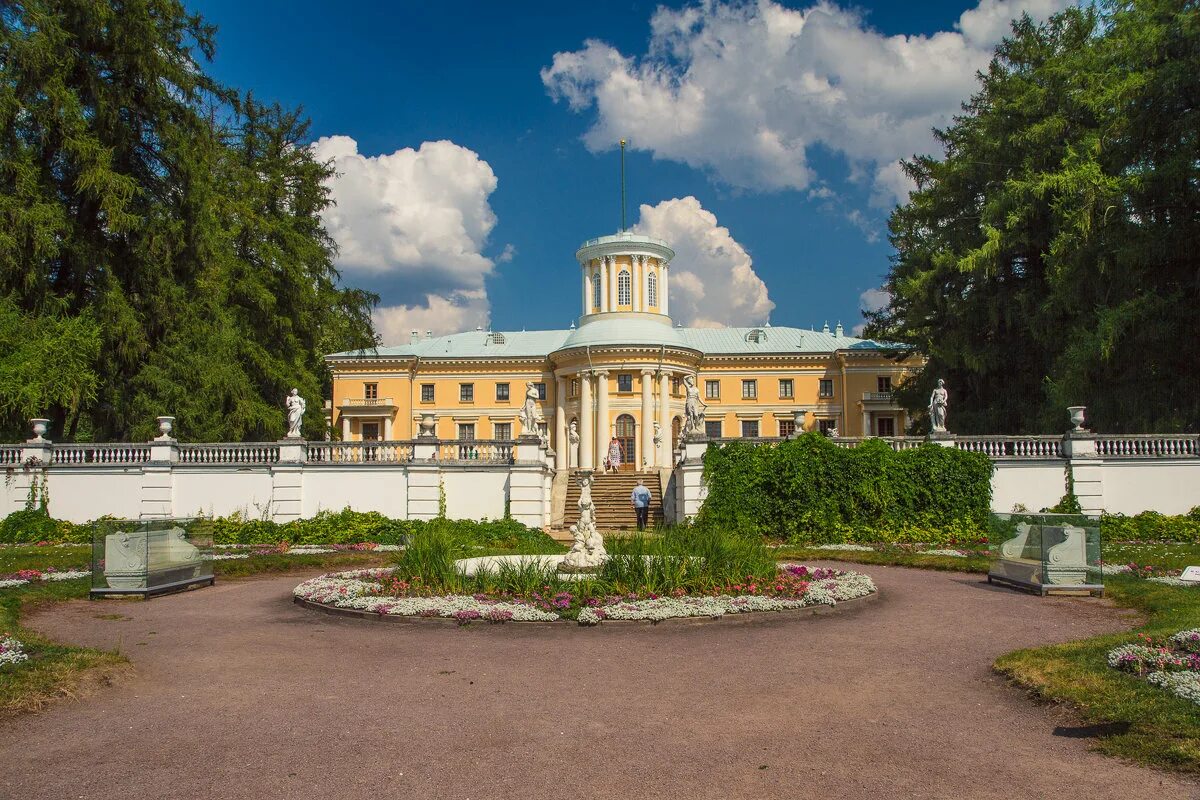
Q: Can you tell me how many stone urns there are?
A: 5